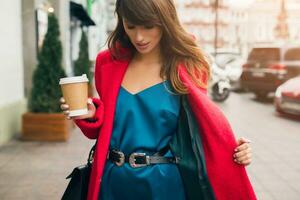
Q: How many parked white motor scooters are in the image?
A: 1